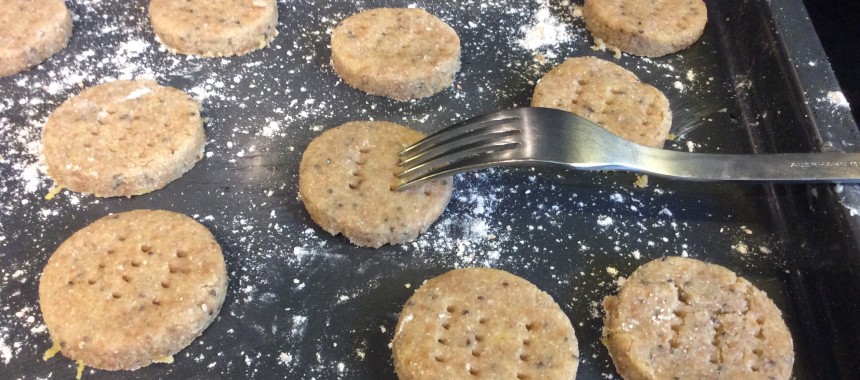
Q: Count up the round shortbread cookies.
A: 10